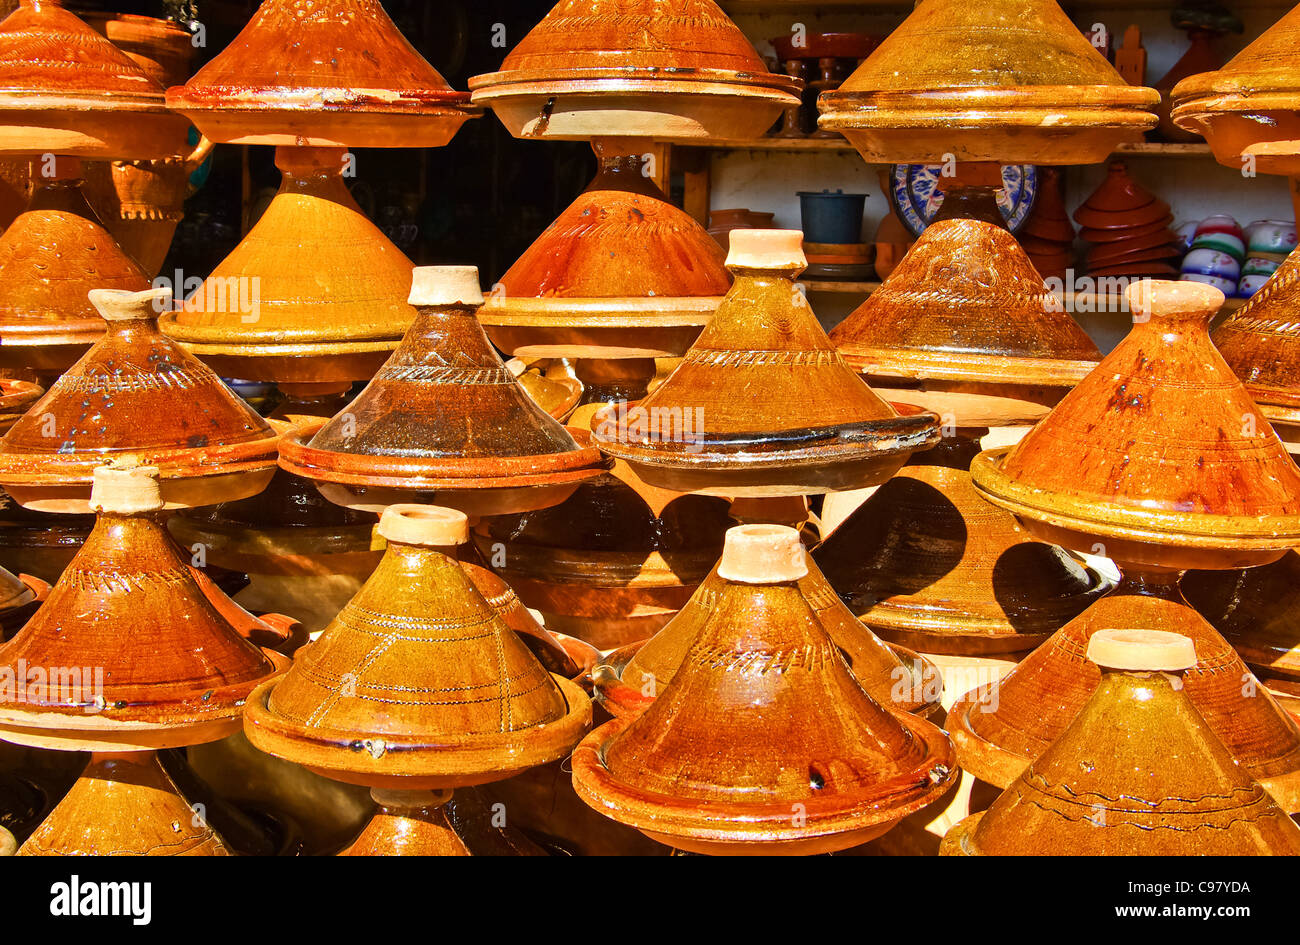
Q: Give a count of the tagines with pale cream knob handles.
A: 8